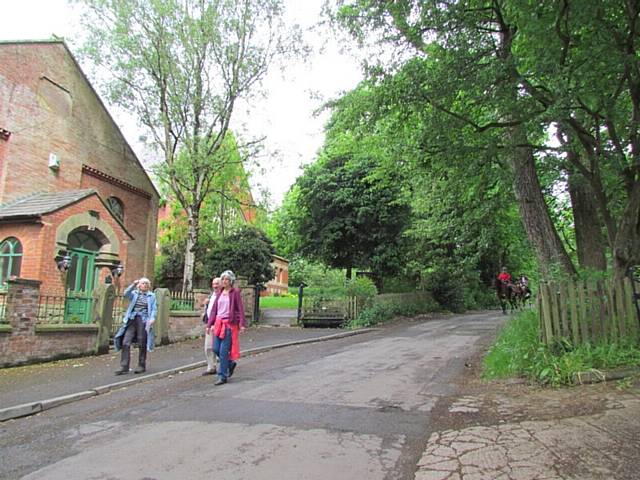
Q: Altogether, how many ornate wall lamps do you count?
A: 2